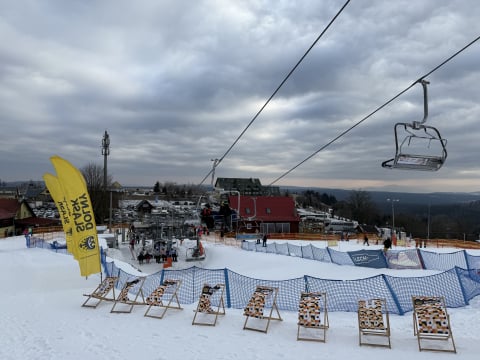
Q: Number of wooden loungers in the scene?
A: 8